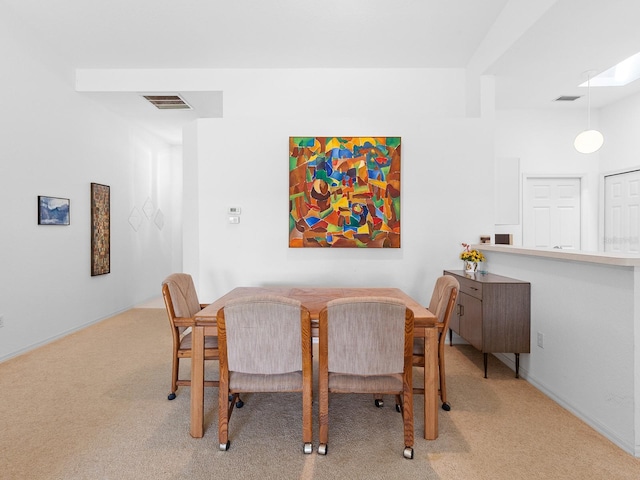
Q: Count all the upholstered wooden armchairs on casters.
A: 4